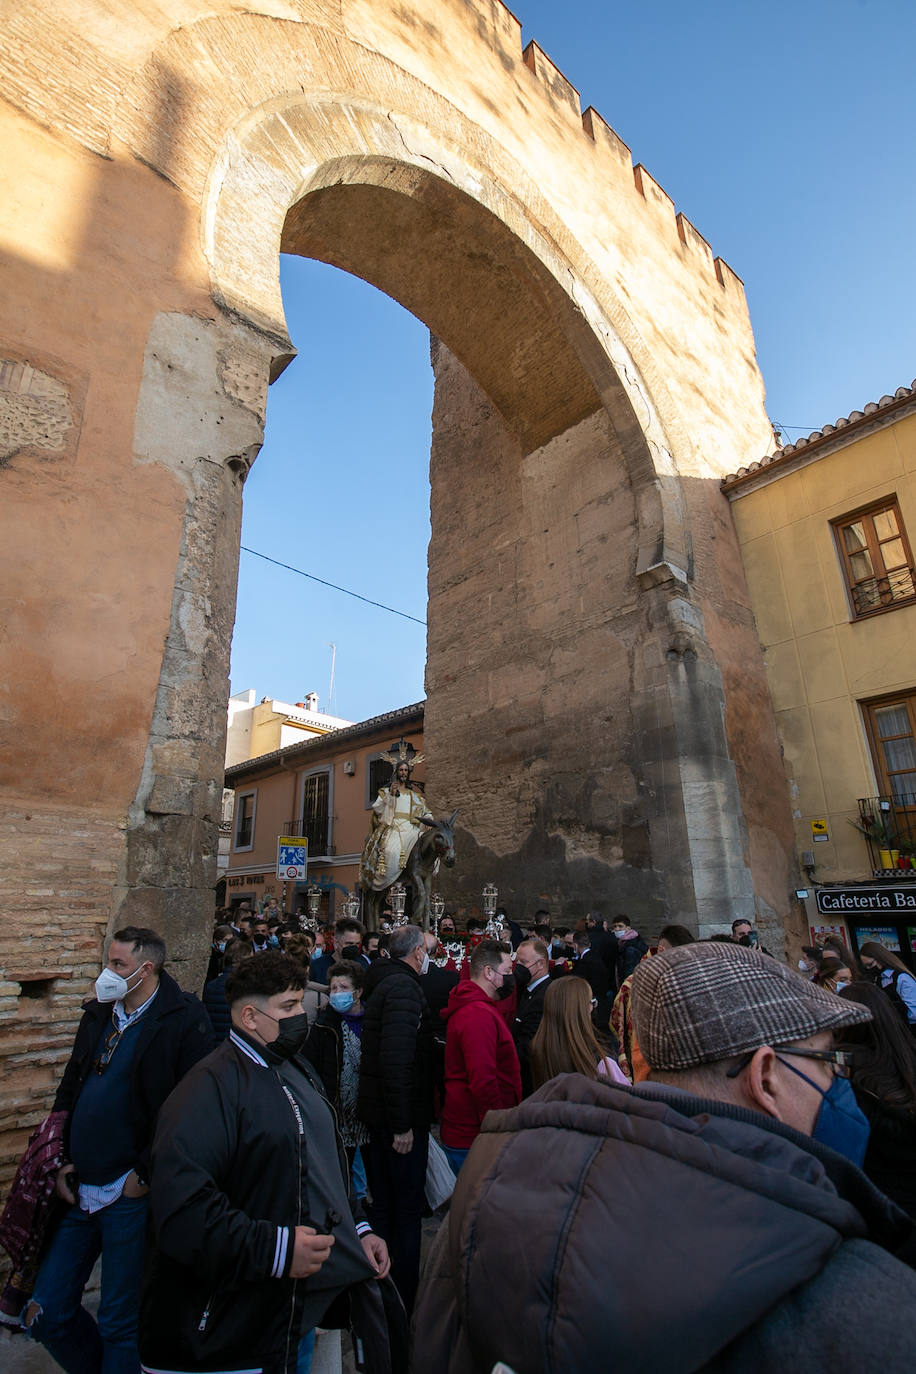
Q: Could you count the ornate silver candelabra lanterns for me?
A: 5